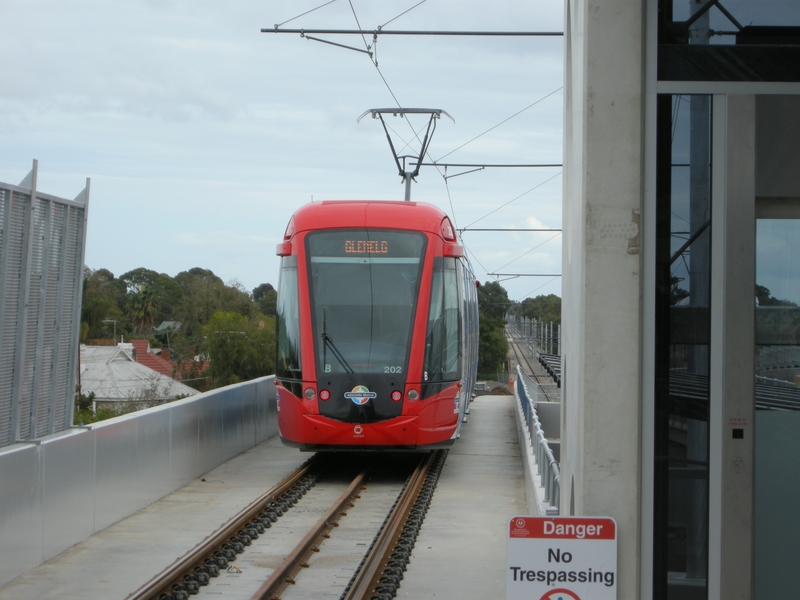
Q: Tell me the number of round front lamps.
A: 4